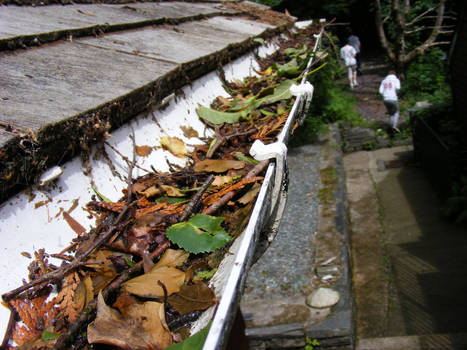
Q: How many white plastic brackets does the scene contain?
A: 2